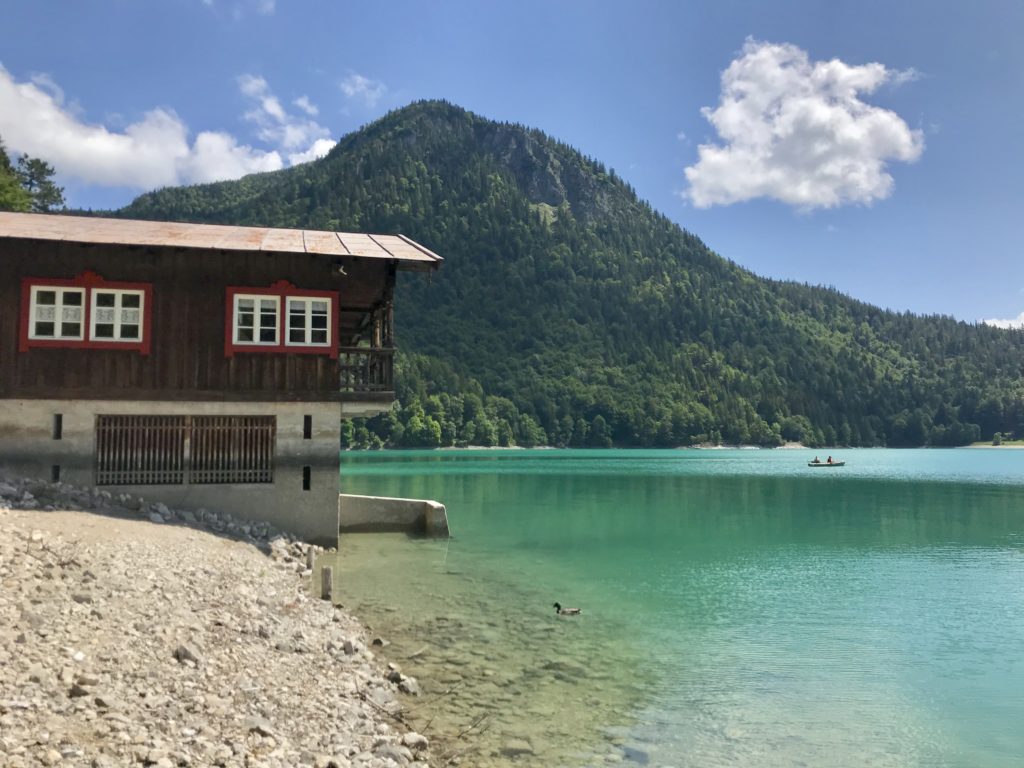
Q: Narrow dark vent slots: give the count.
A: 4